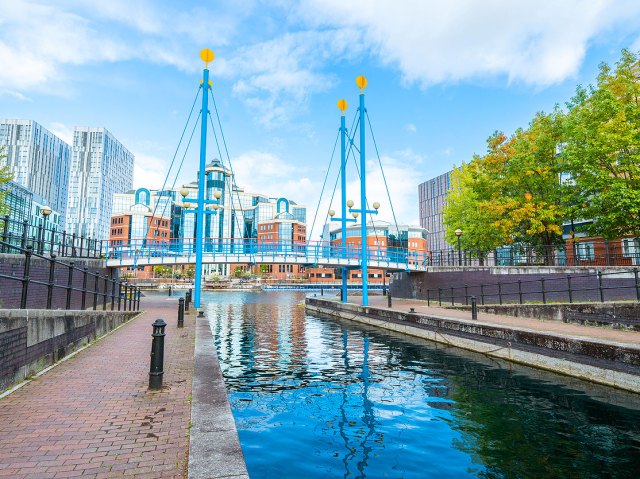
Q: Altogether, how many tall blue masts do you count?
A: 3